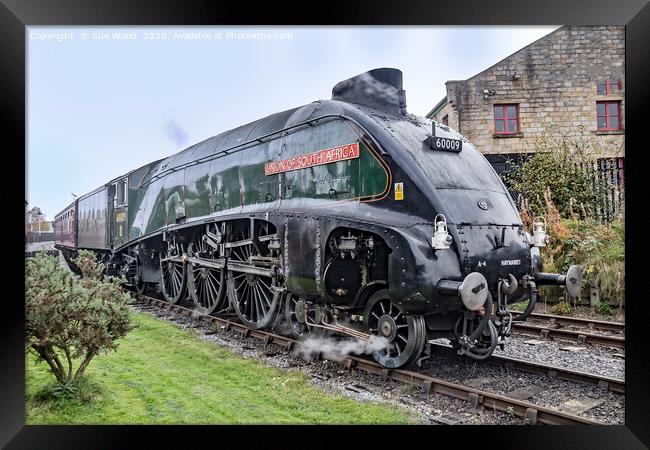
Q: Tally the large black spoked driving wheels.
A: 3